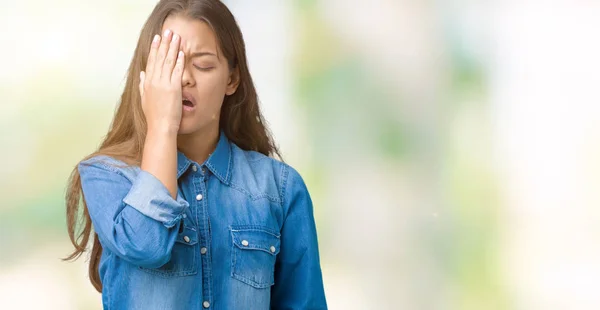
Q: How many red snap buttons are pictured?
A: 0